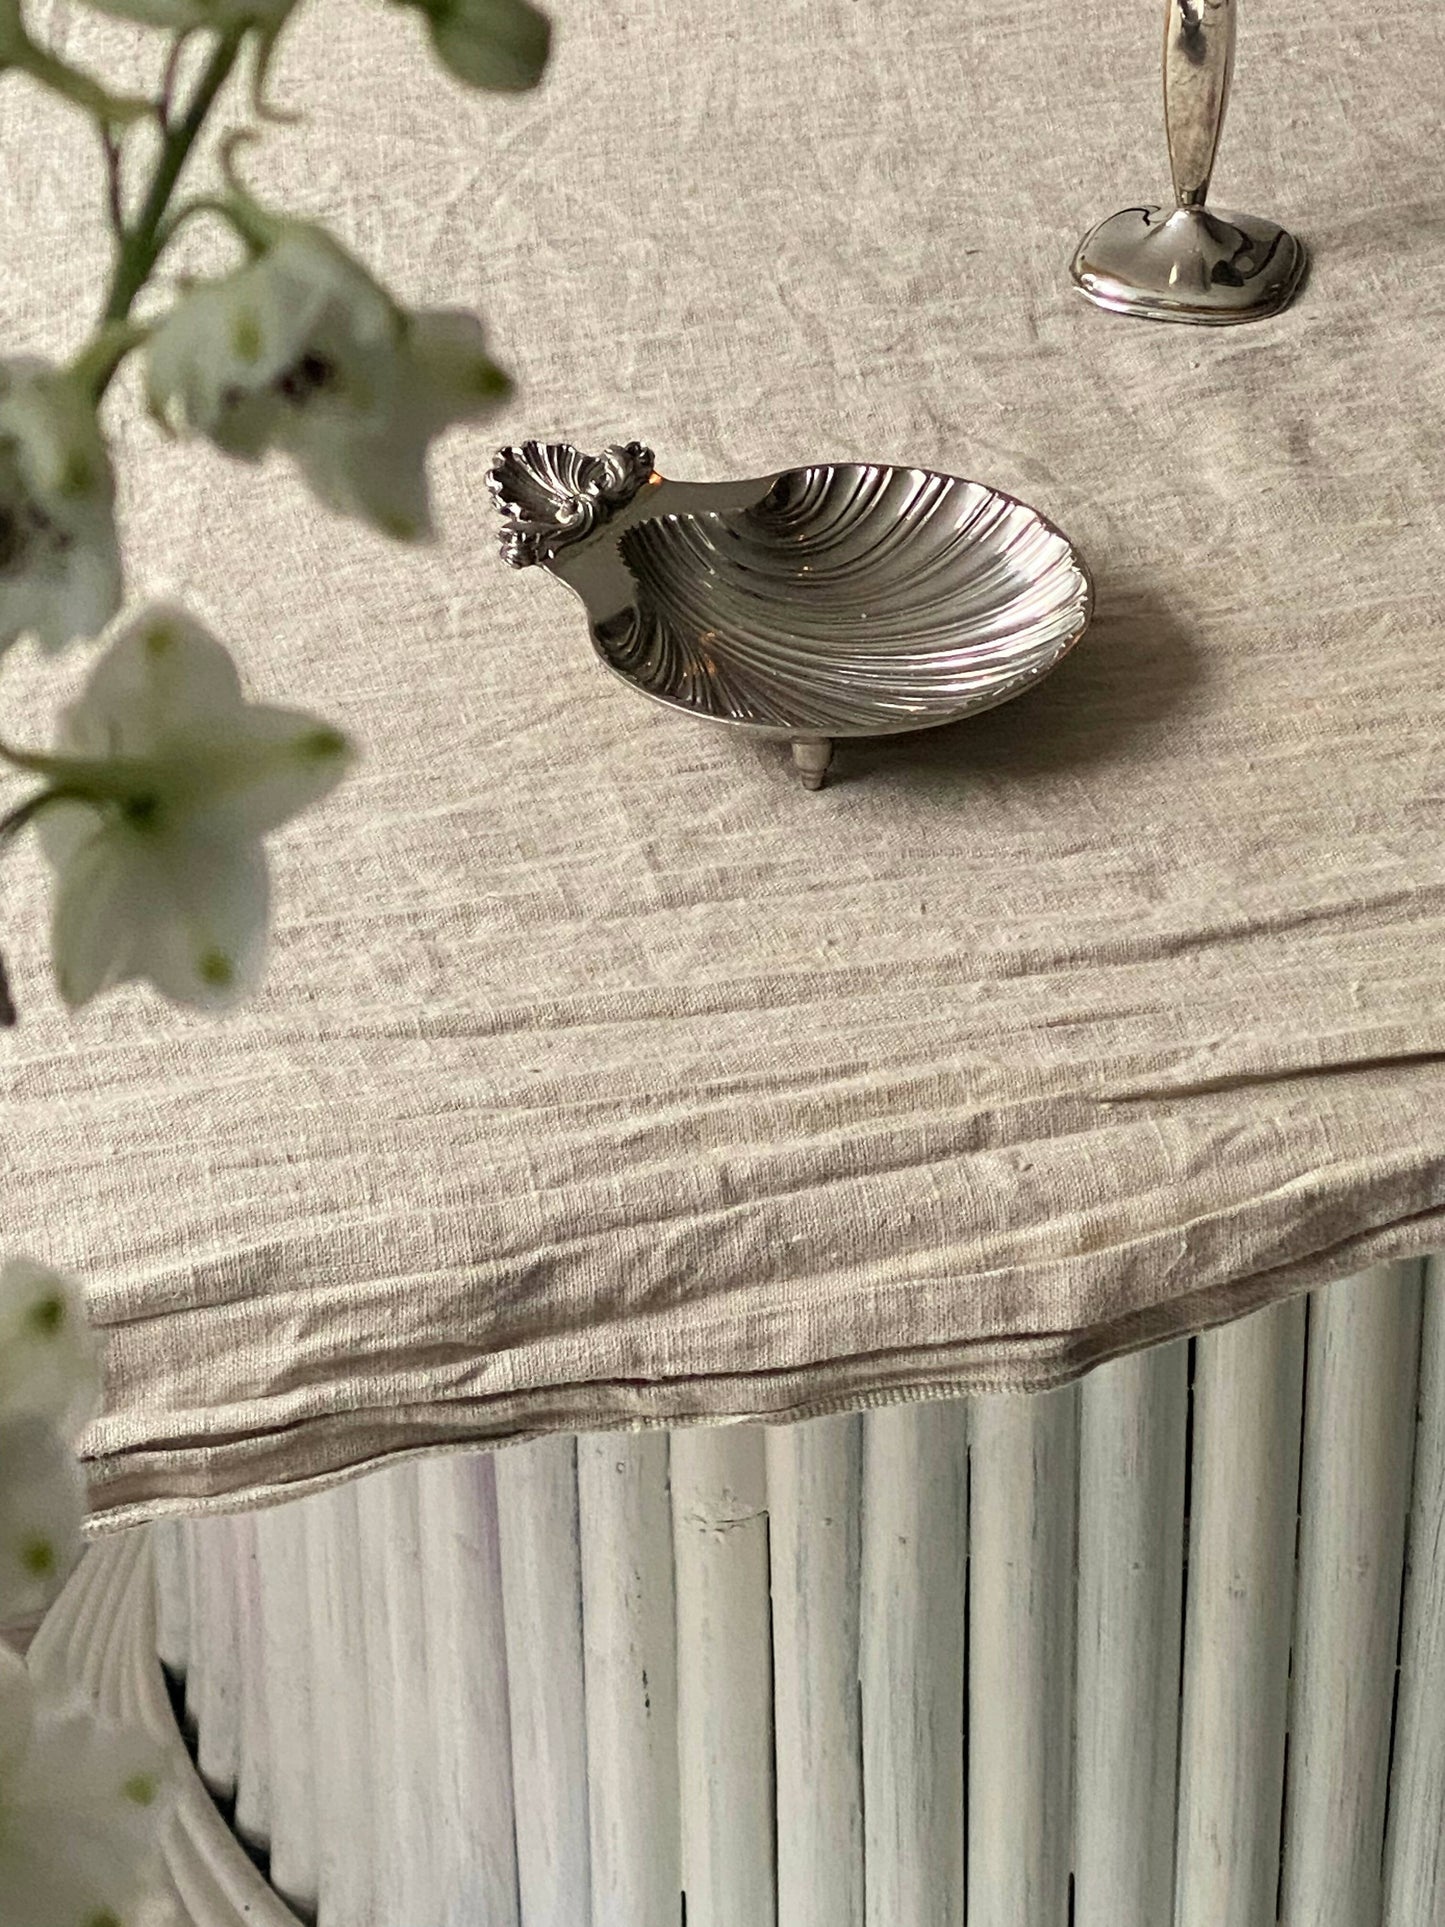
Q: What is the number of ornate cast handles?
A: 1